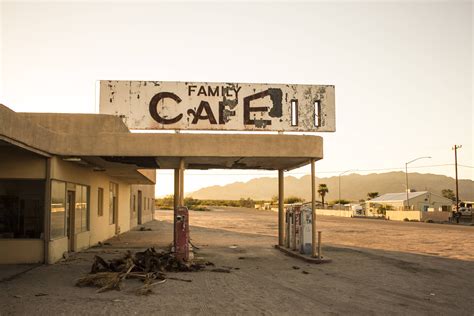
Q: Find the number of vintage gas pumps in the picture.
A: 4